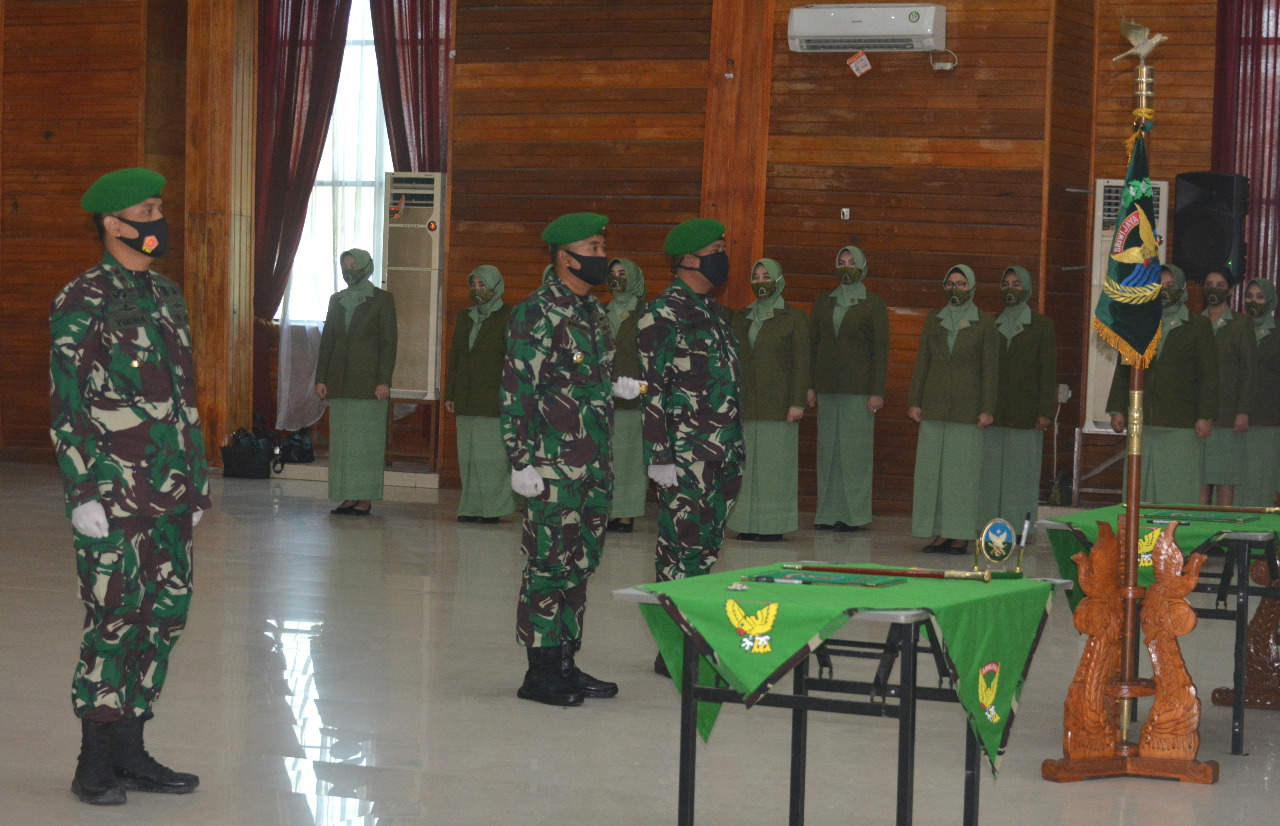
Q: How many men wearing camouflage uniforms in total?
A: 3